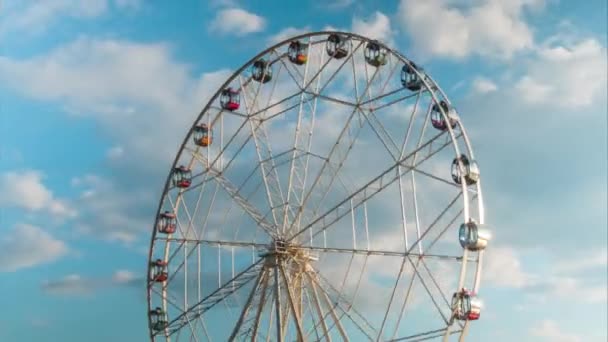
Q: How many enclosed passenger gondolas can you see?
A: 15